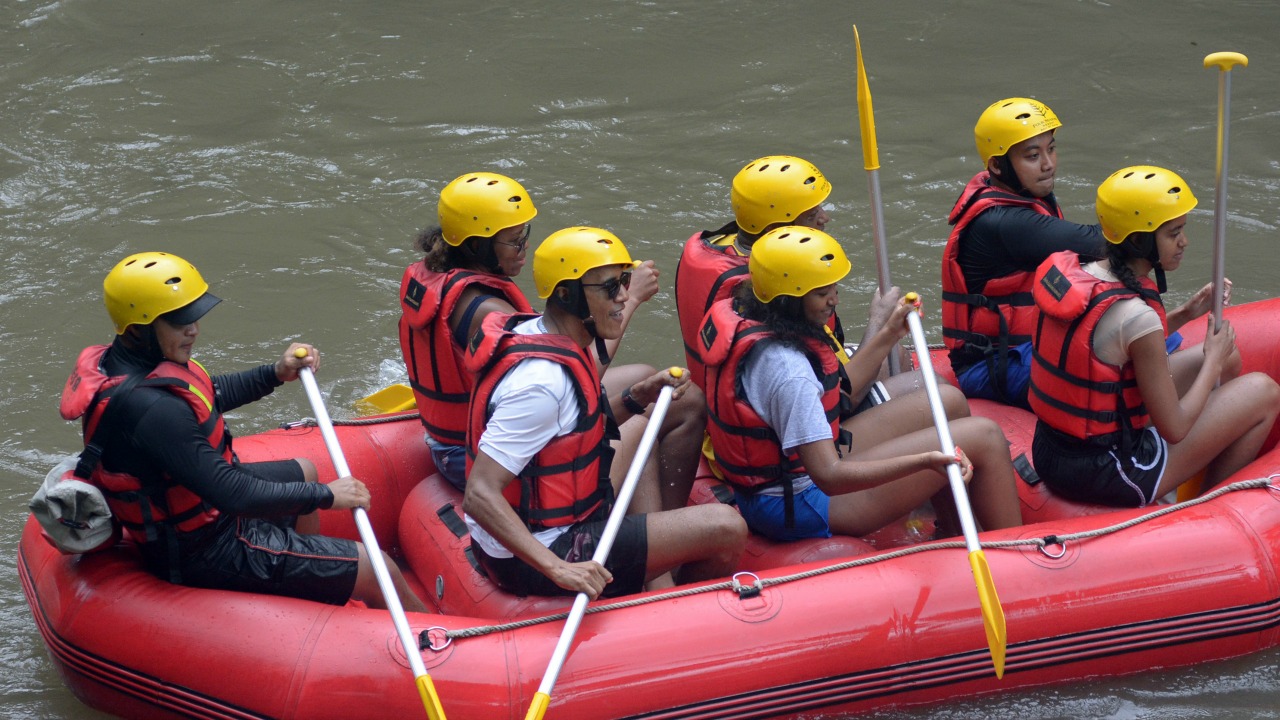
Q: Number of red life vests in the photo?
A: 7